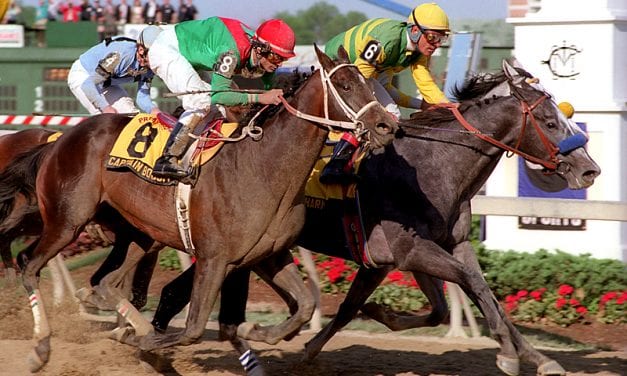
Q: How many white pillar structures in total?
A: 1